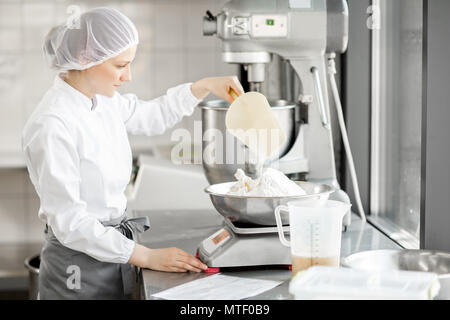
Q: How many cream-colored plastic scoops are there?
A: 1